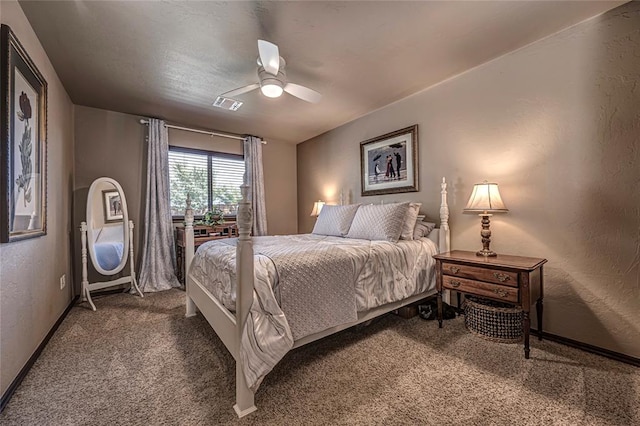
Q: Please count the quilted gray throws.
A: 1